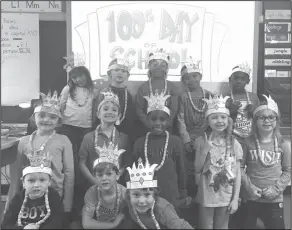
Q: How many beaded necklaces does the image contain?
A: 13